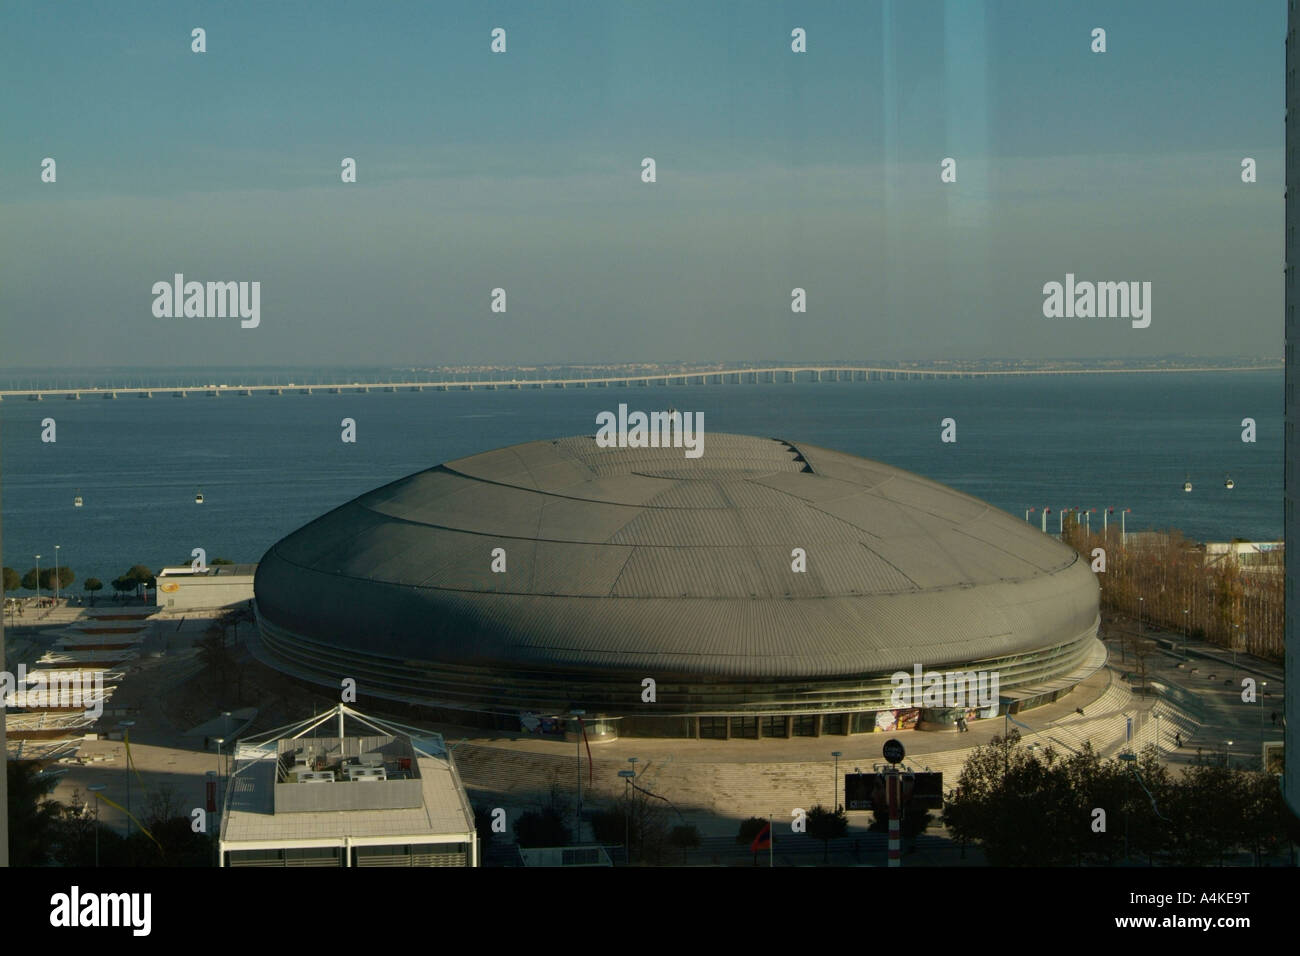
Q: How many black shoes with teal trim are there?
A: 0